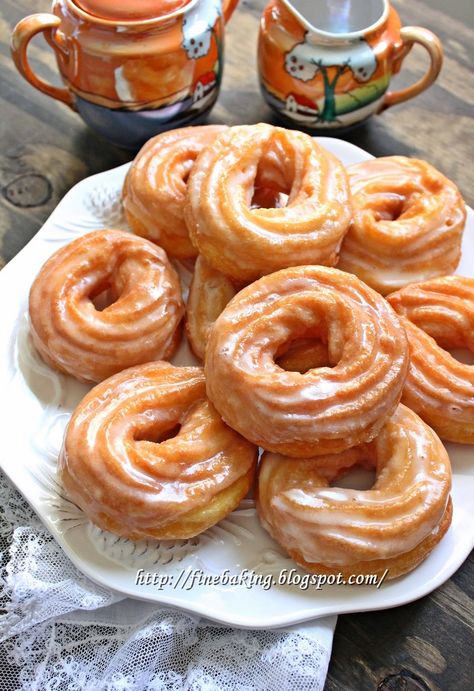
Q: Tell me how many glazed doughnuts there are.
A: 9